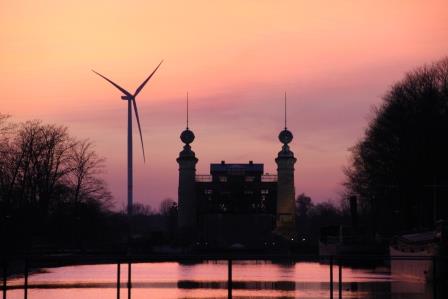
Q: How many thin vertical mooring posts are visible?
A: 7